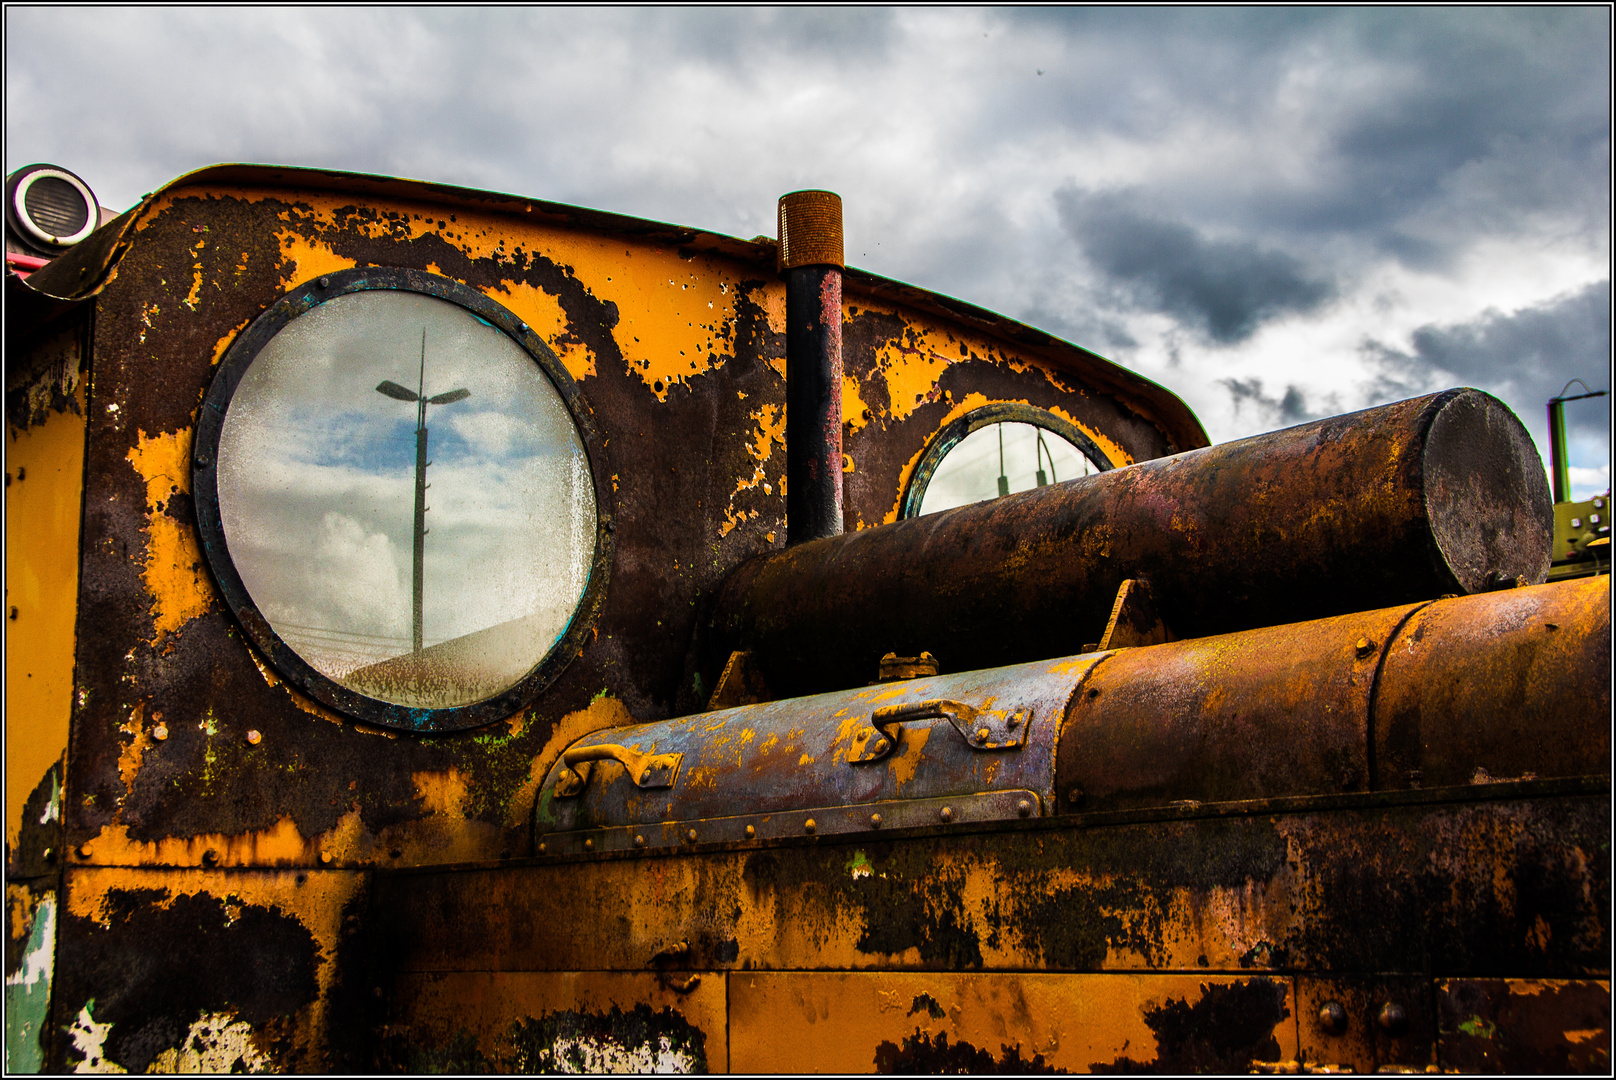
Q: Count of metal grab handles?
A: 2